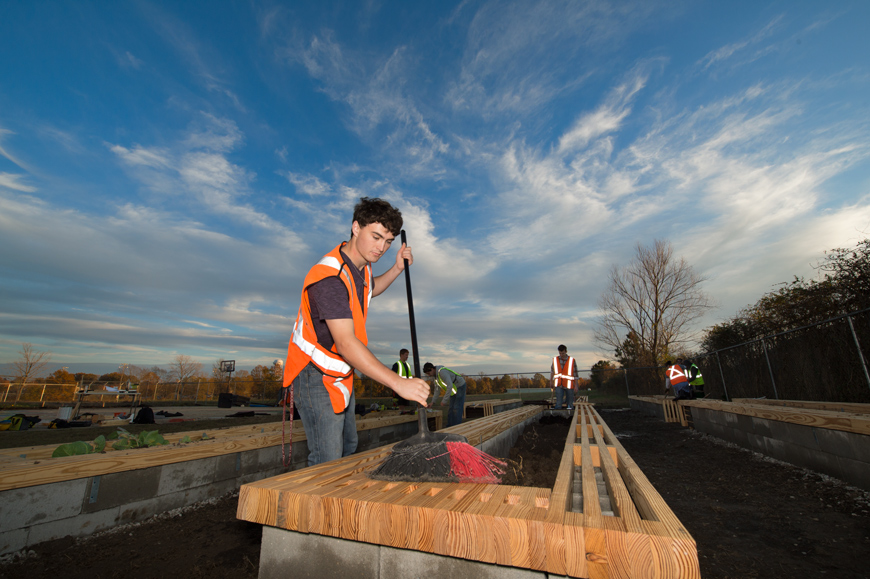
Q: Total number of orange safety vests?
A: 3